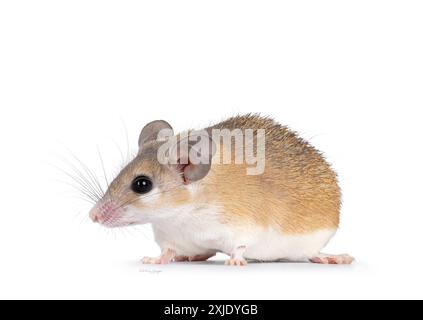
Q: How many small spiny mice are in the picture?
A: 1